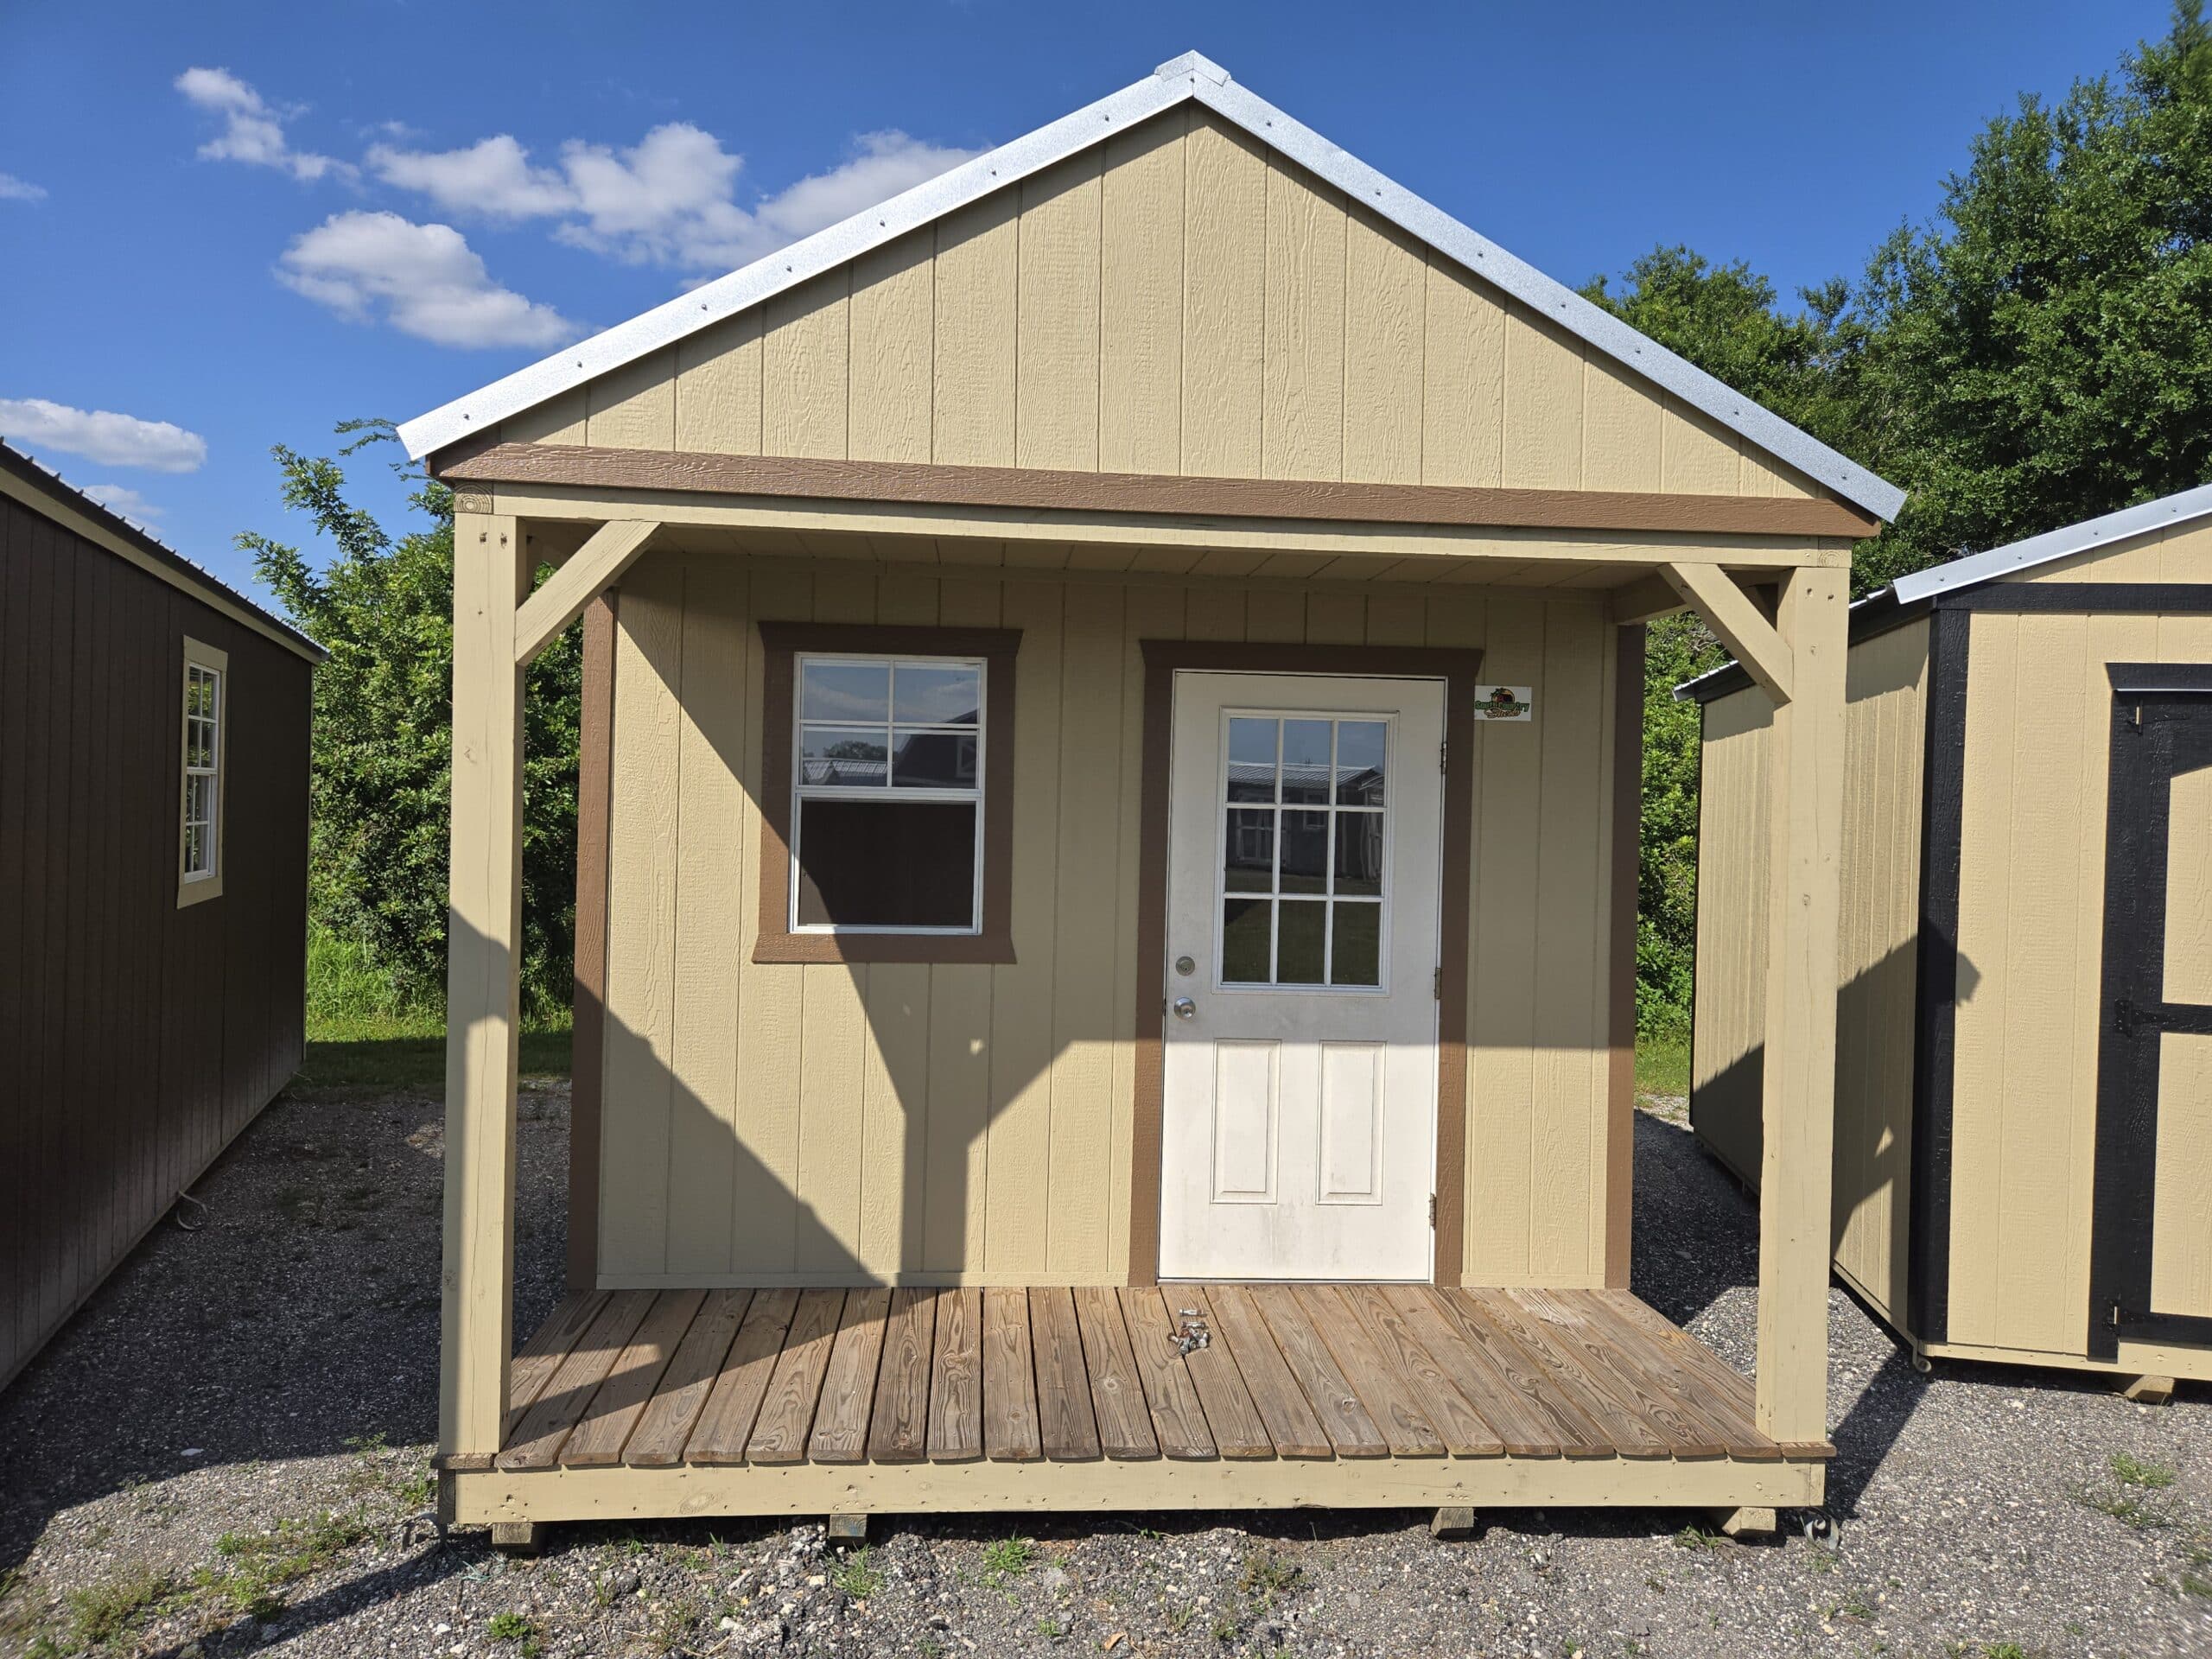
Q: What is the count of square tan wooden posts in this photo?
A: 2